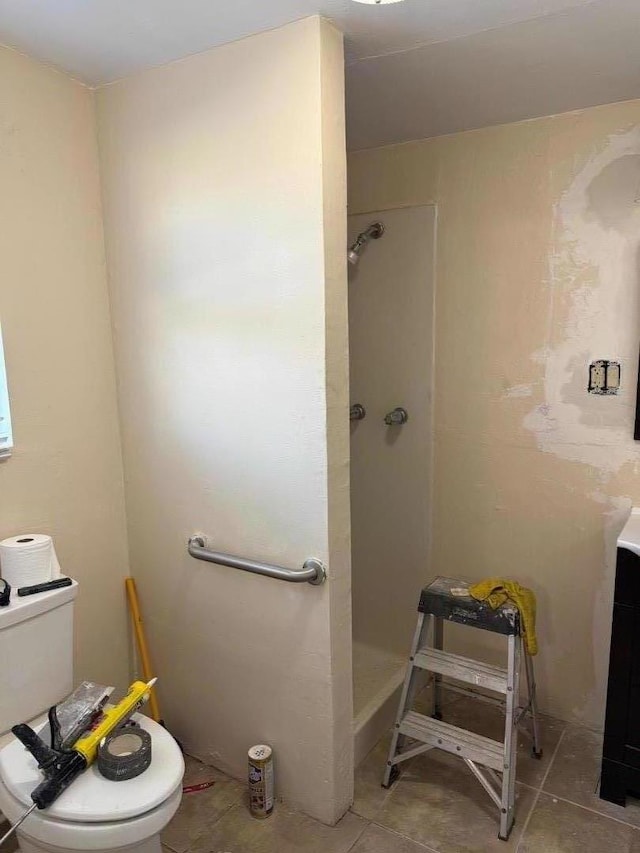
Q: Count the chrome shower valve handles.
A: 2